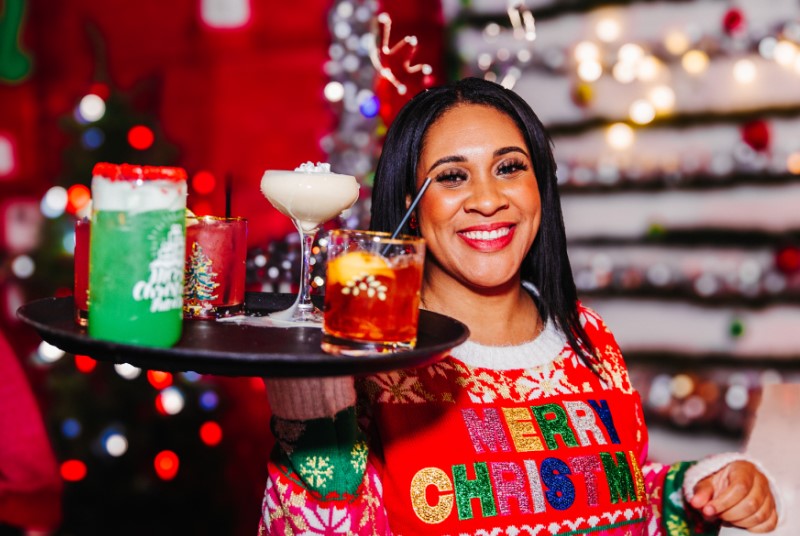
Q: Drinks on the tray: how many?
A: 5